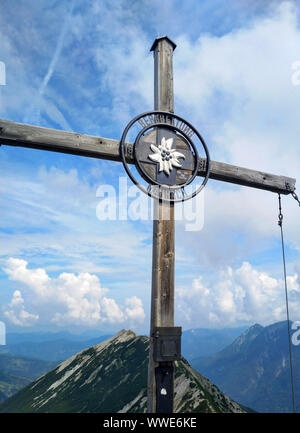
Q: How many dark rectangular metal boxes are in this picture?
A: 1